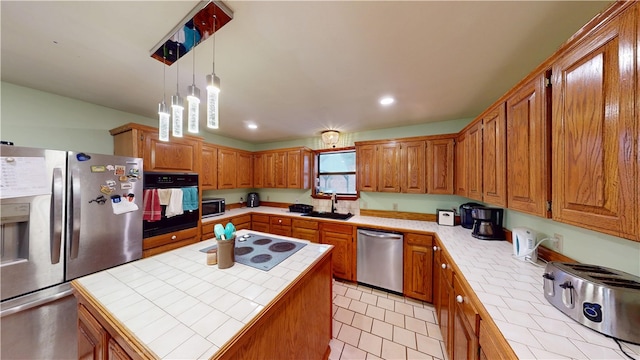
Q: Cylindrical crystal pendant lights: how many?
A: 4